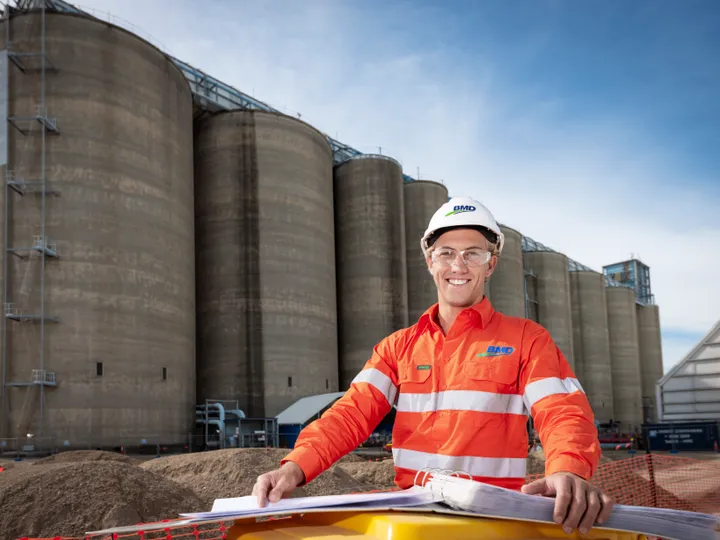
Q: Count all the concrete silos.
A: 9